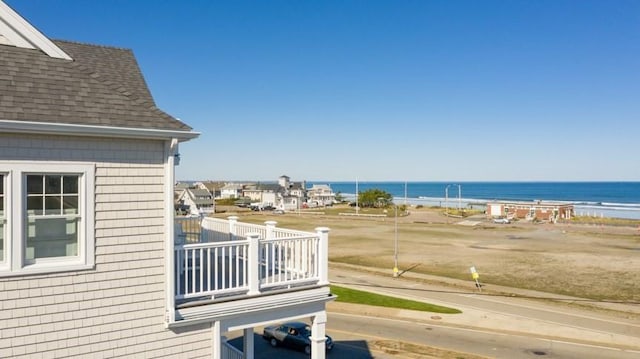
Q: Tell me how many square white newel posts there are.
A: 4